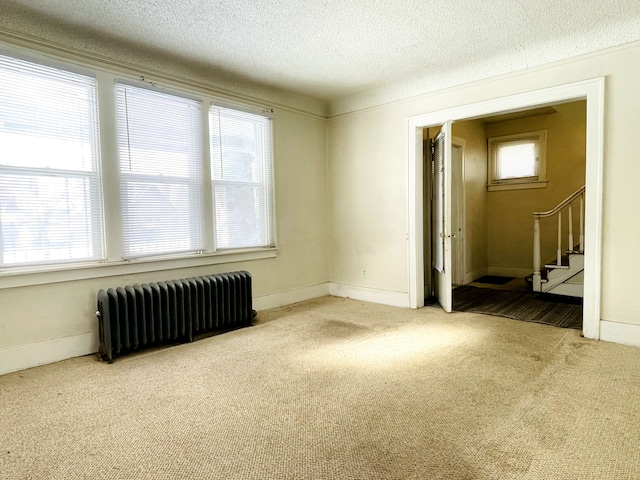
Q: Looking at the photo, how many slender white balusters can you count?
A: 3